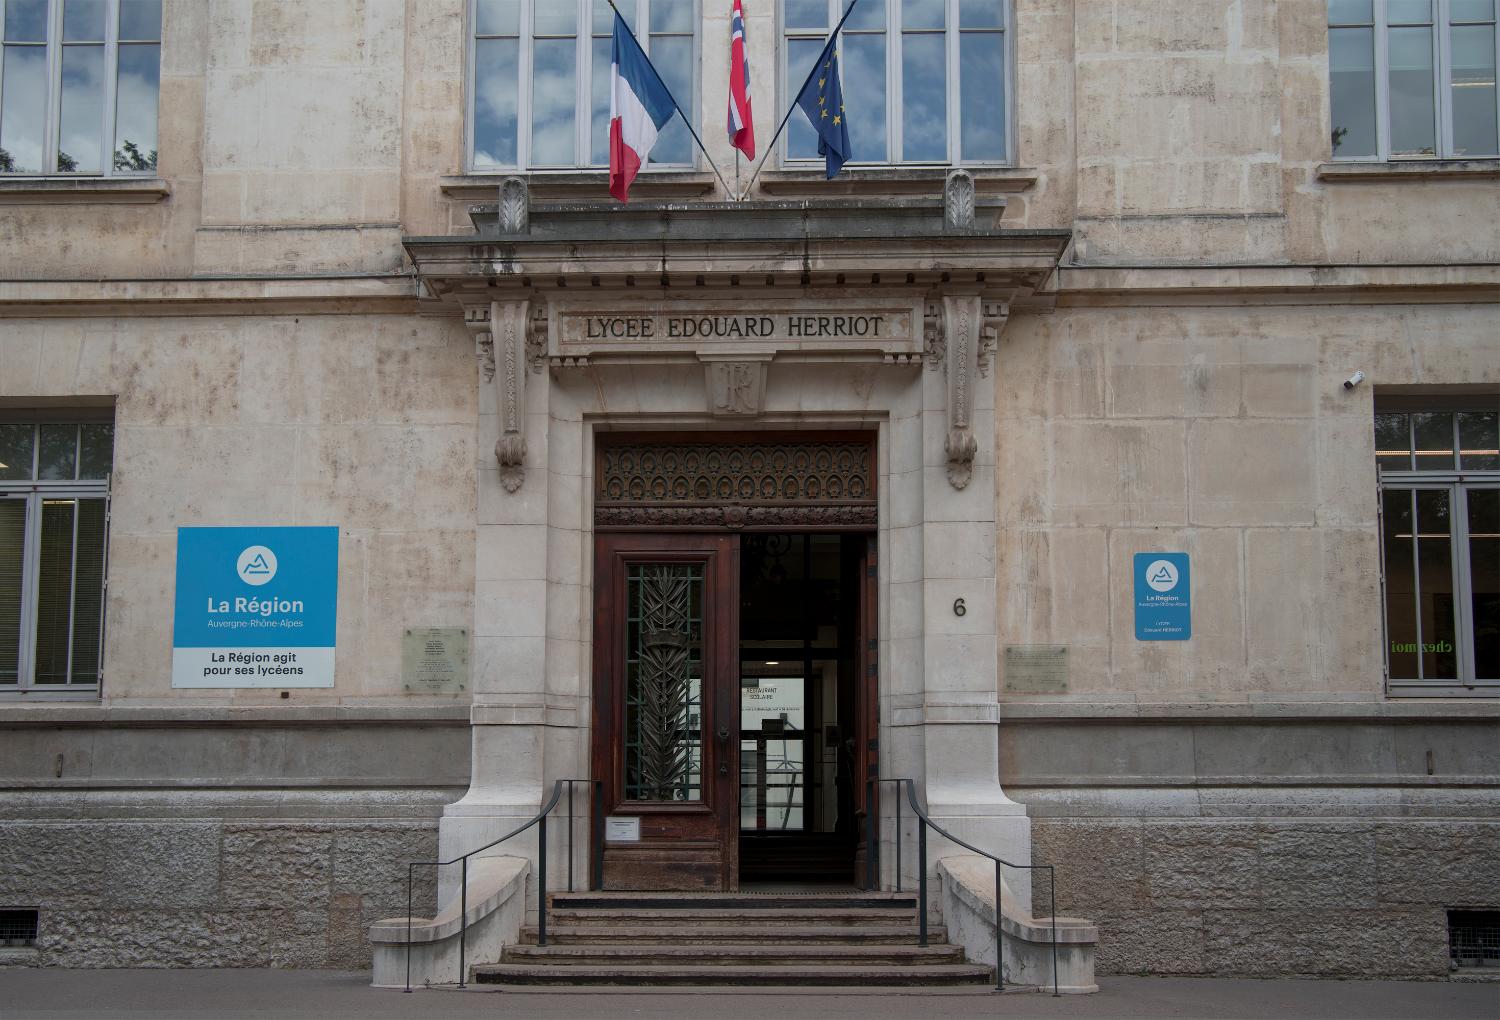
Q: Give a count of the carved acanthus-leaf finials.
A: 2